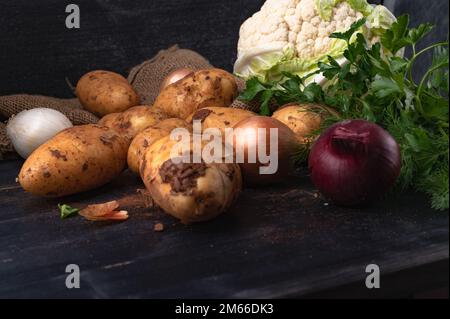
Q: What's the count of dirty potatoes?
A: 8